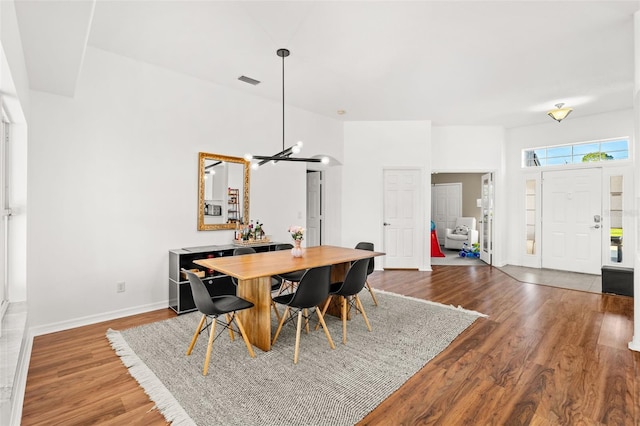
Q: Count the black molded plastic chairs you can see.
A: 6